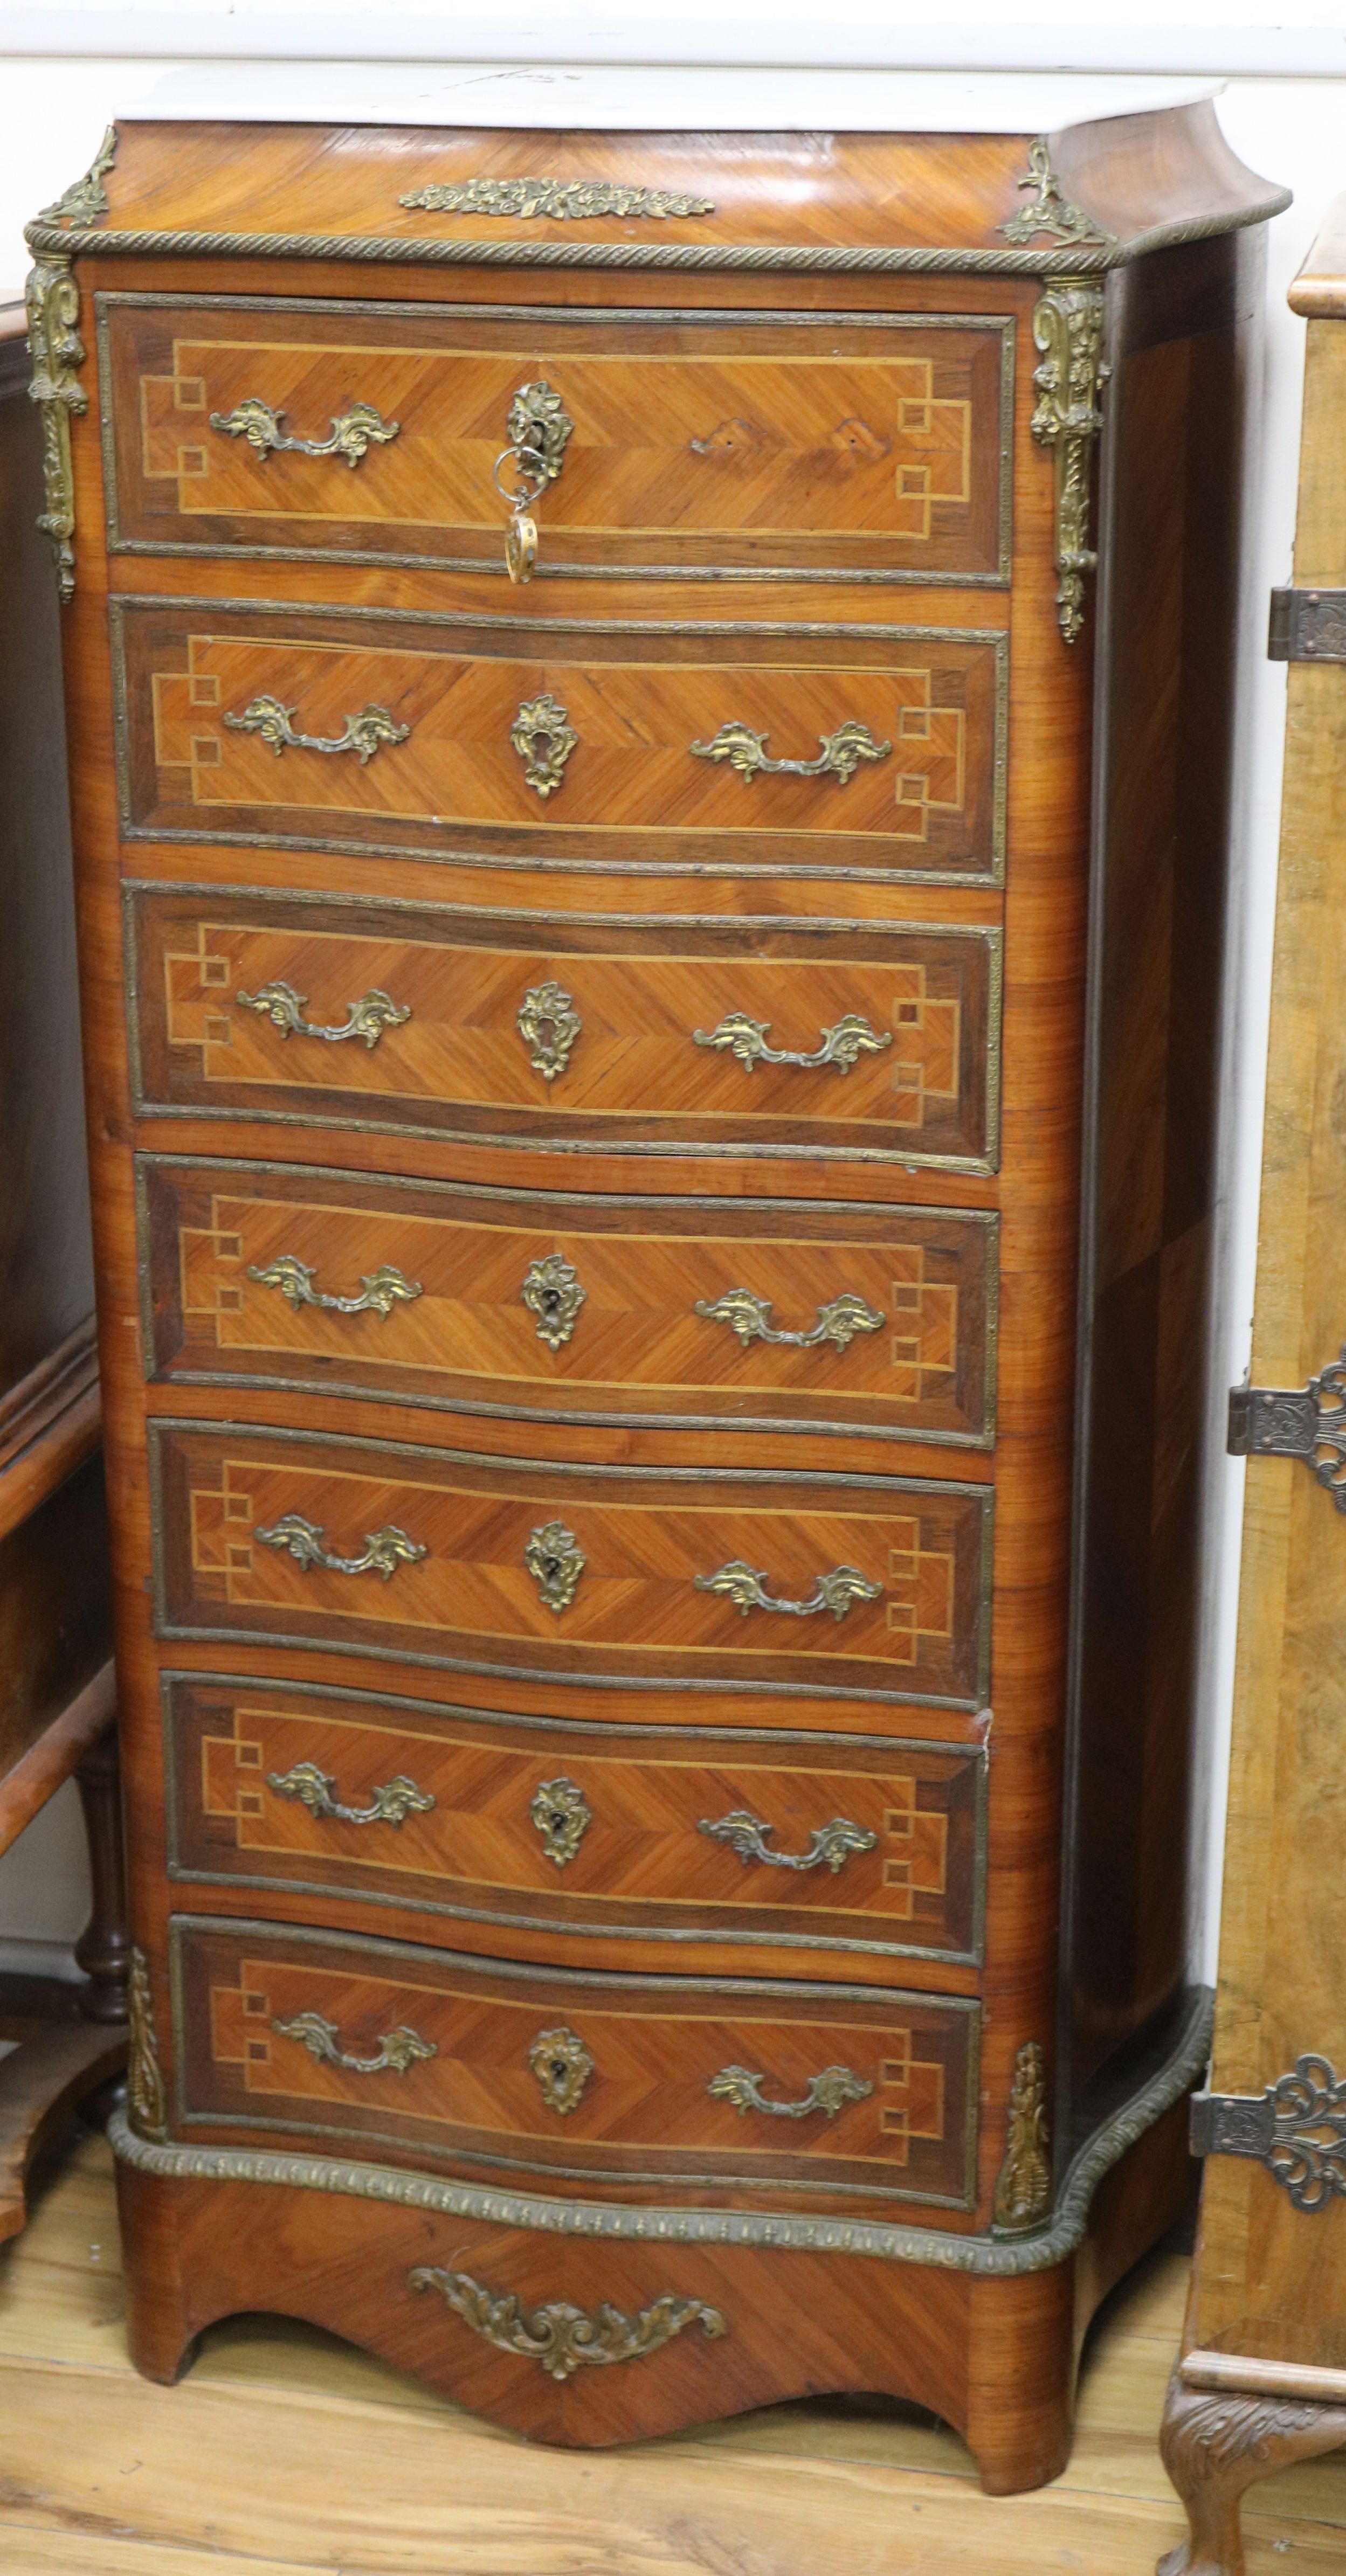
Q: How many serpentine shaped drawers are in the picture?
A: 7